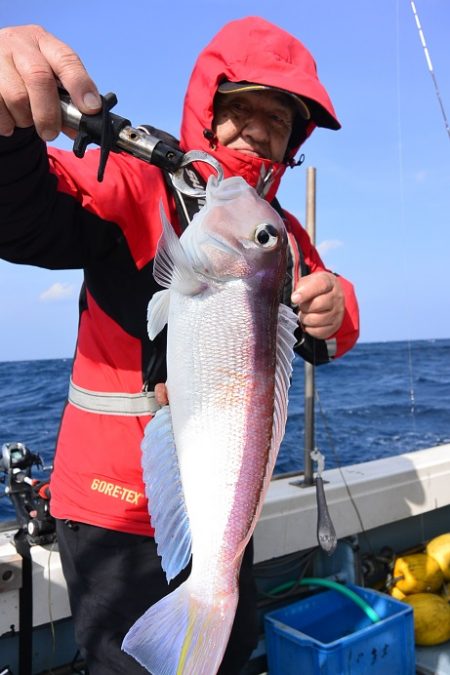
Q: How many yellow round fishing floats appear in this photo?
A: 3